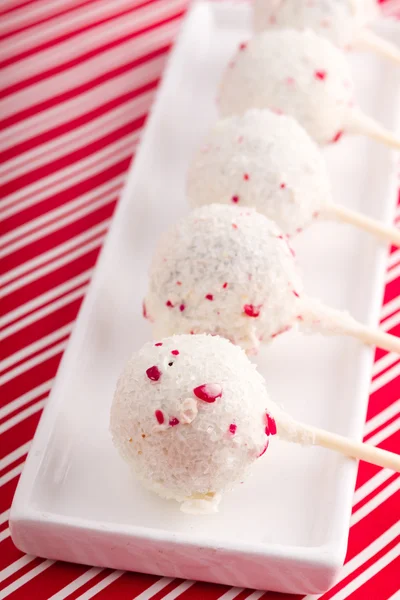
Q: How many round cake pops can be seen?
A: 5